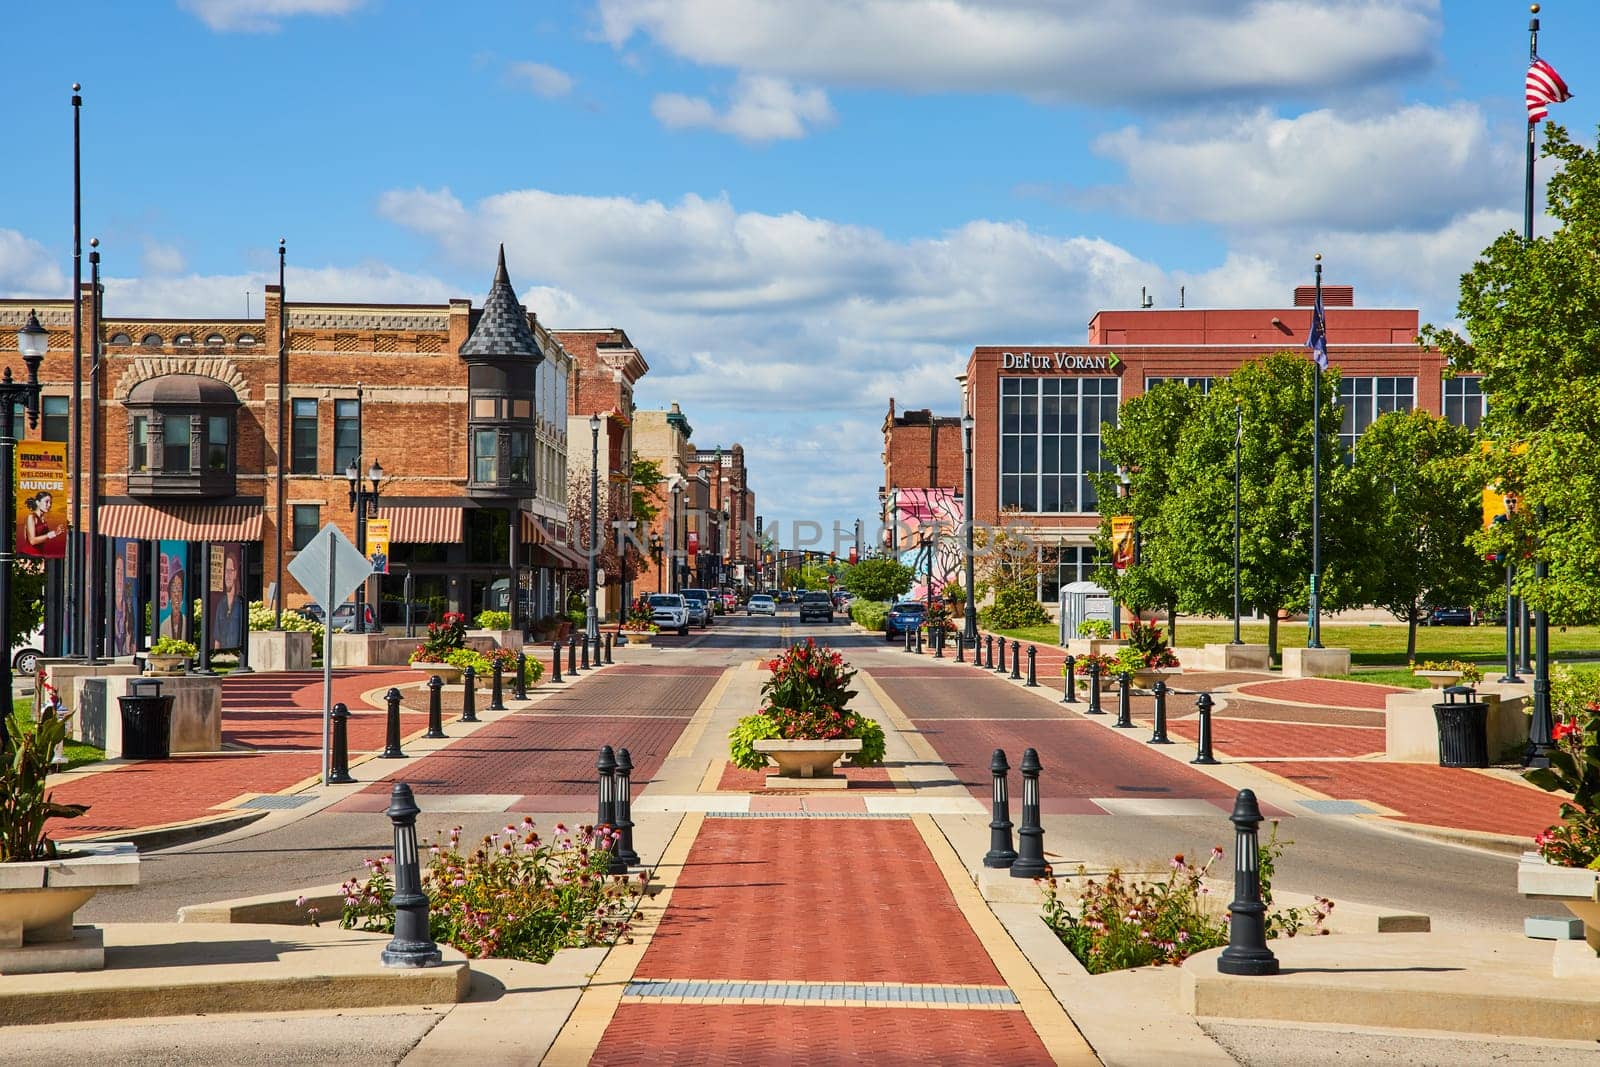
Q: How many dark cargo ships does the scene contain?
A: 0